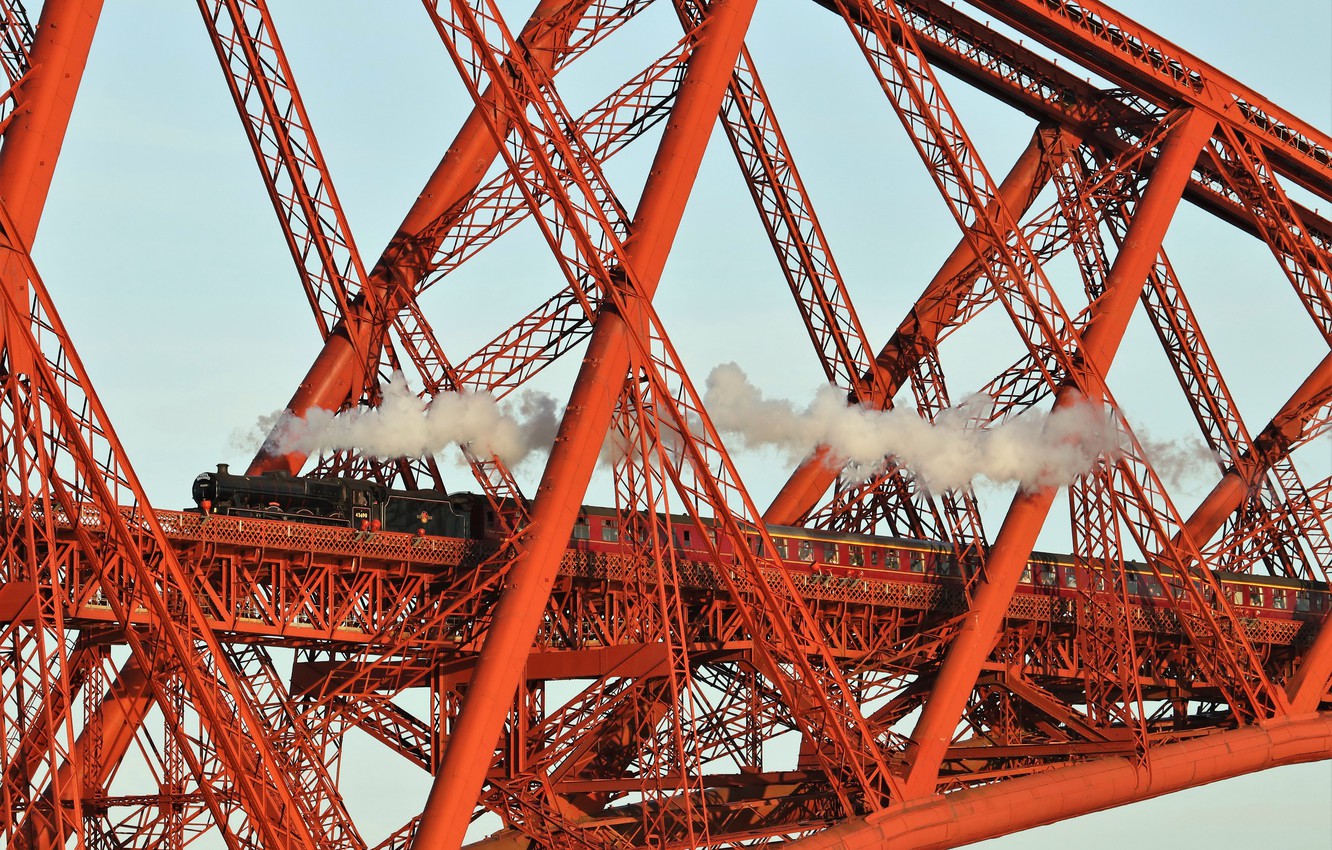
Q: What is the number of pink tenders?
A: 0